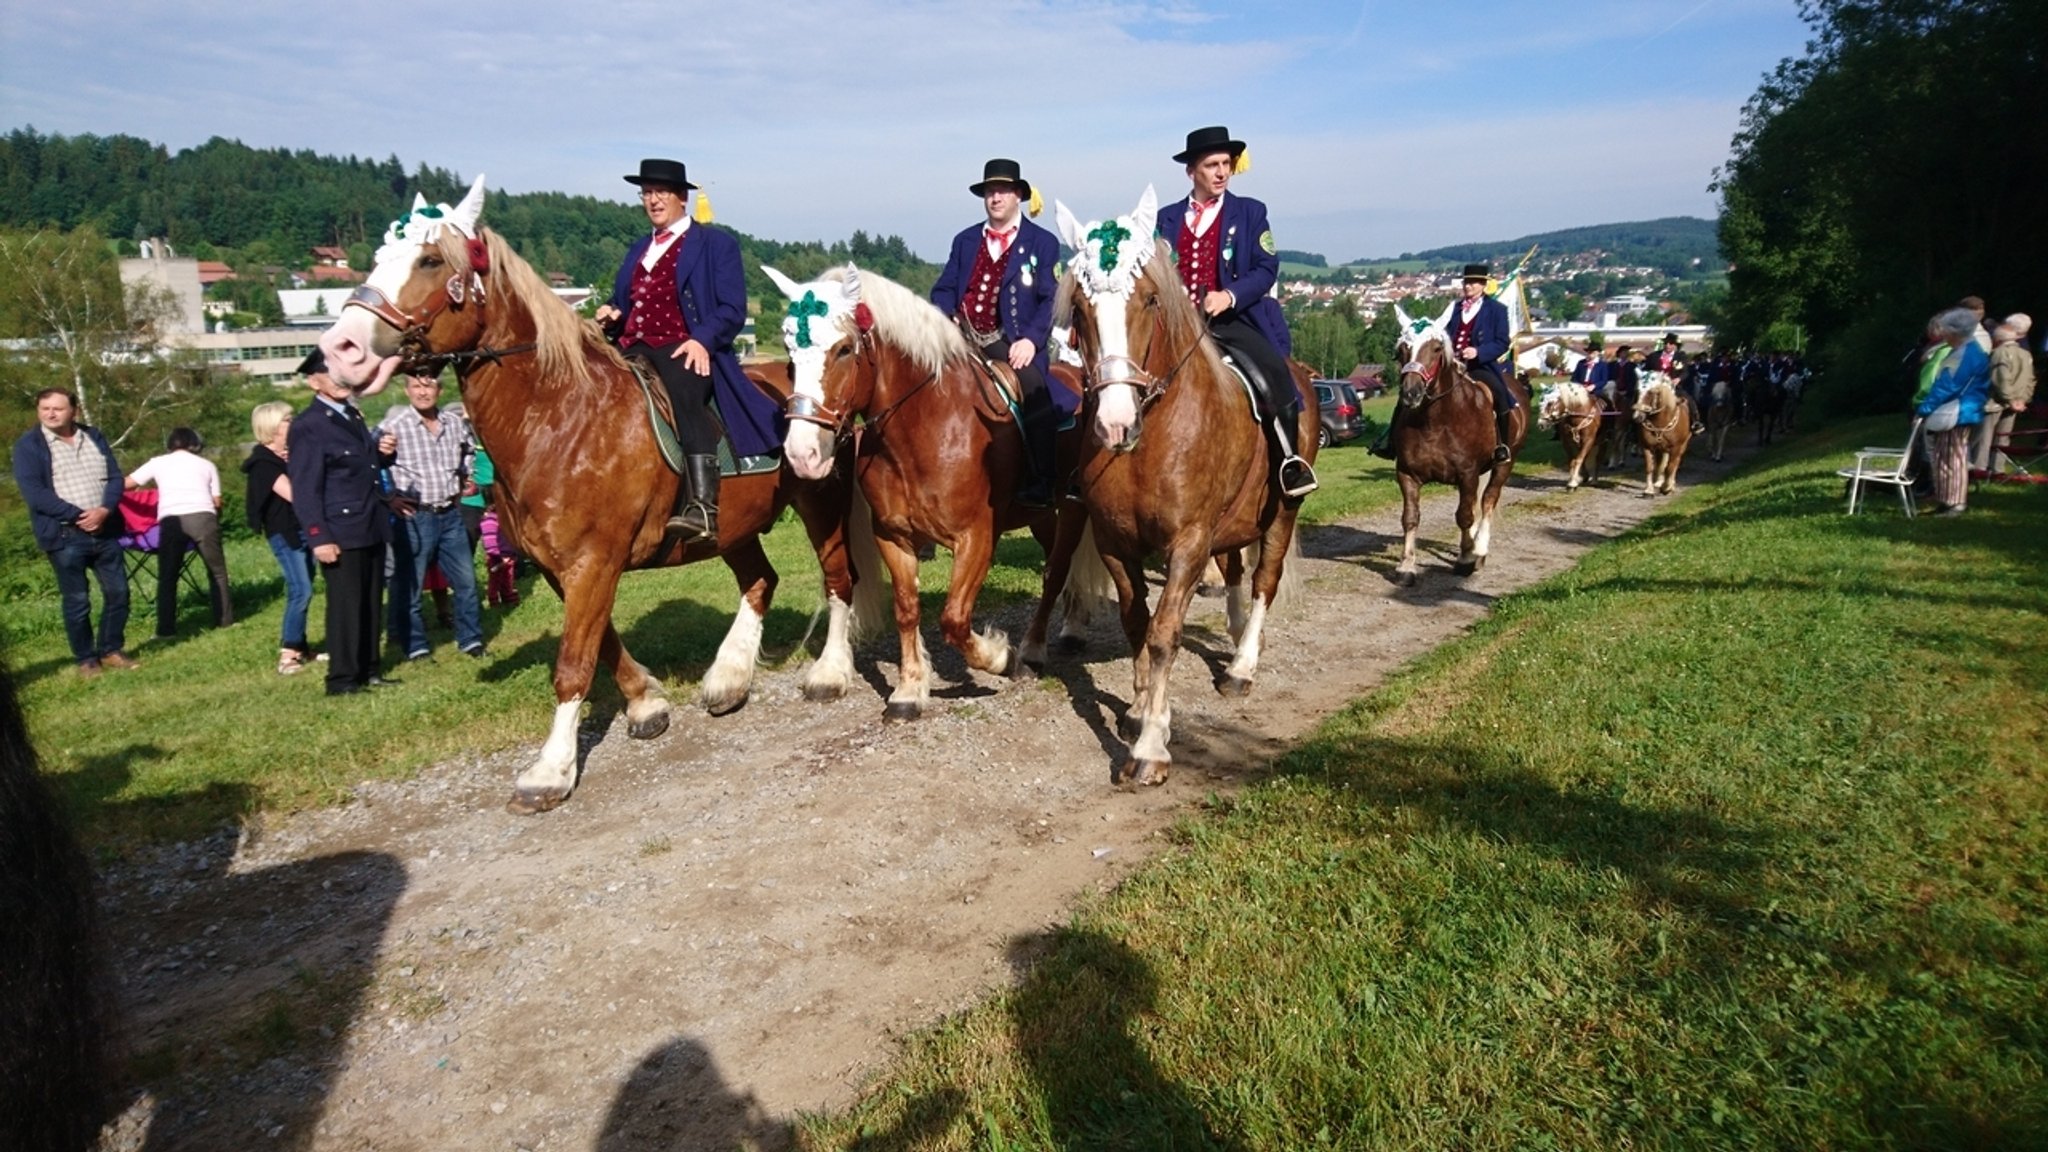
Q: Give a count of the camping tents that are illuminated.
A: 0